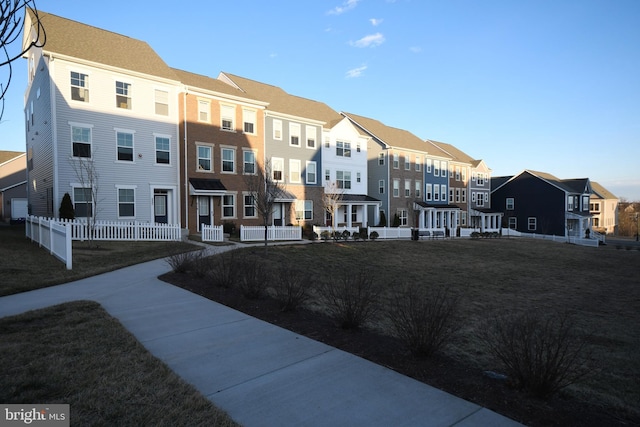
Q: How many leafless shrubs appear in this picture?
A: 8